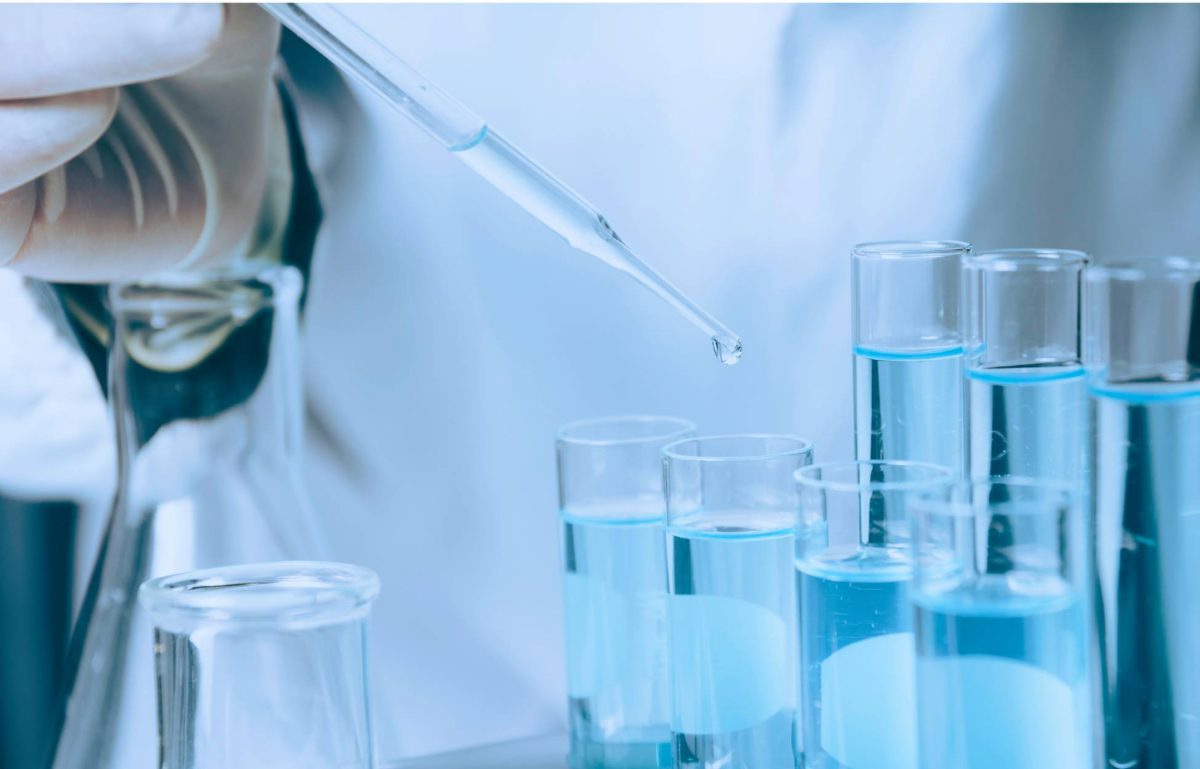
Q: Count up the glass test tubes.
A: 7